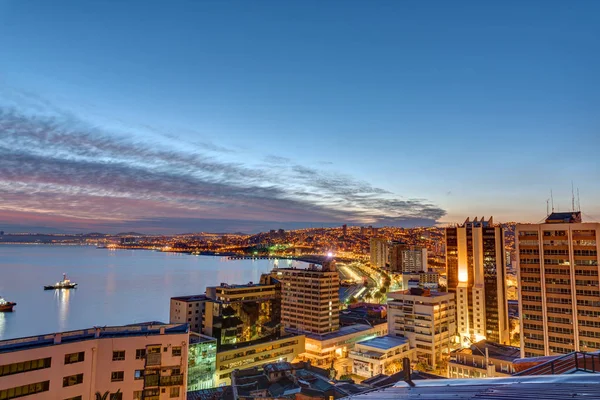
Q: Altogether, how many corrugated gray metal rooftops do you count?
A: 1